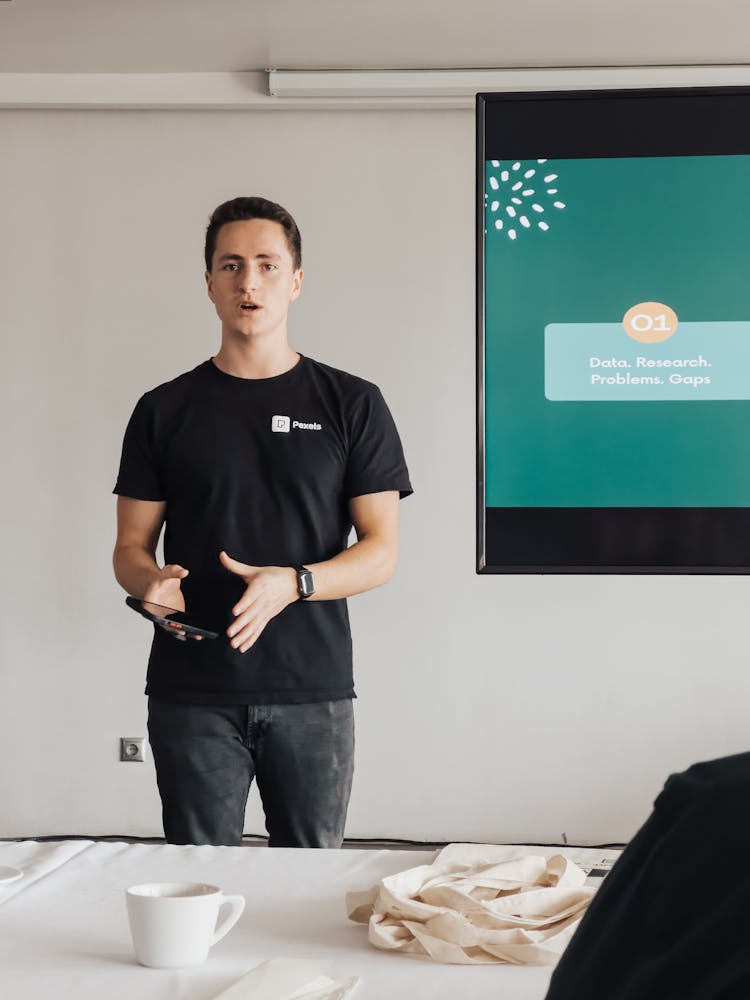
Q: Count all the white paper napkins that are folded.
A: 1